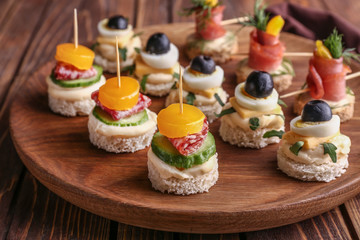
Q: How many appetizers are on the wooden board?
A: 11